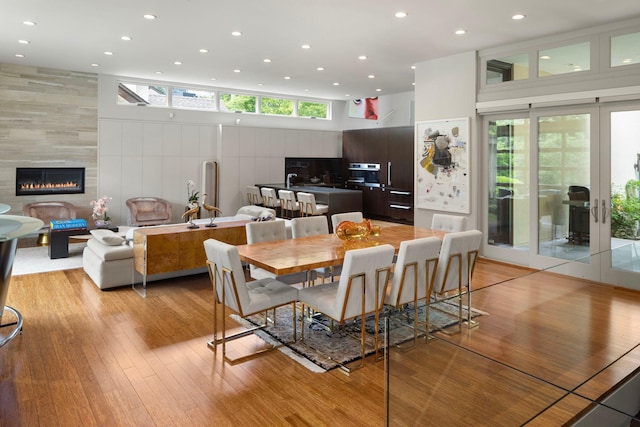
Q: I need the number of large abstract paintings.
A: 1